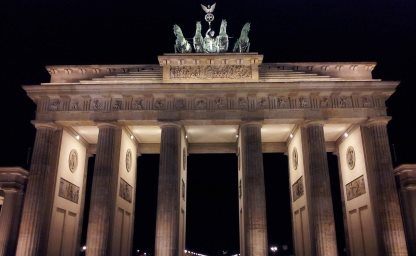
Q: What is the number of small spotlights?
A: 6